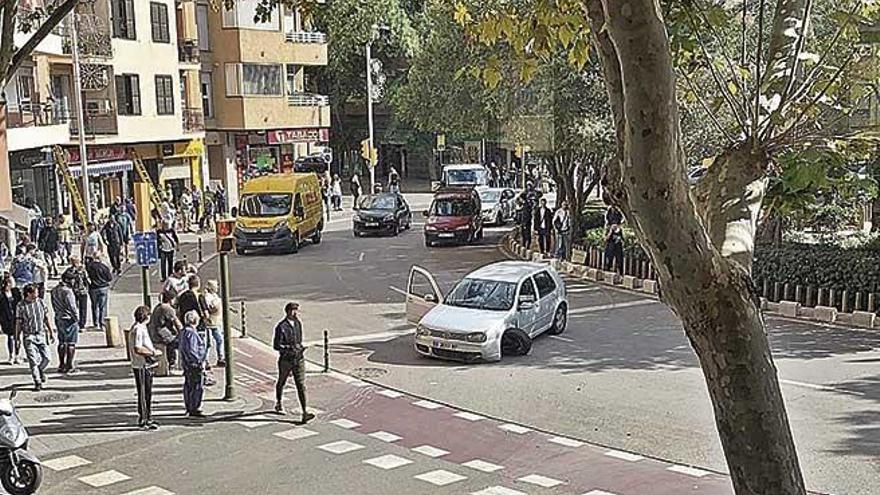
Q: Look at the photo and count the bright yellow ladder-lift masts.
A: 2